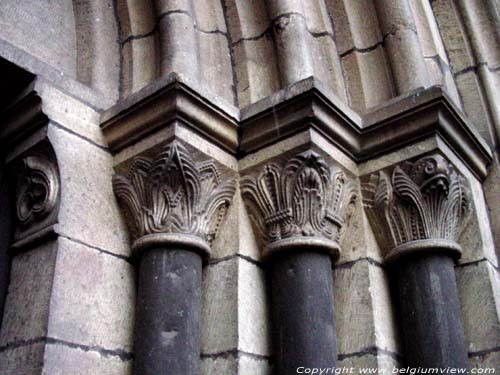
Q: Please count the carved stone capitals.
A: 3